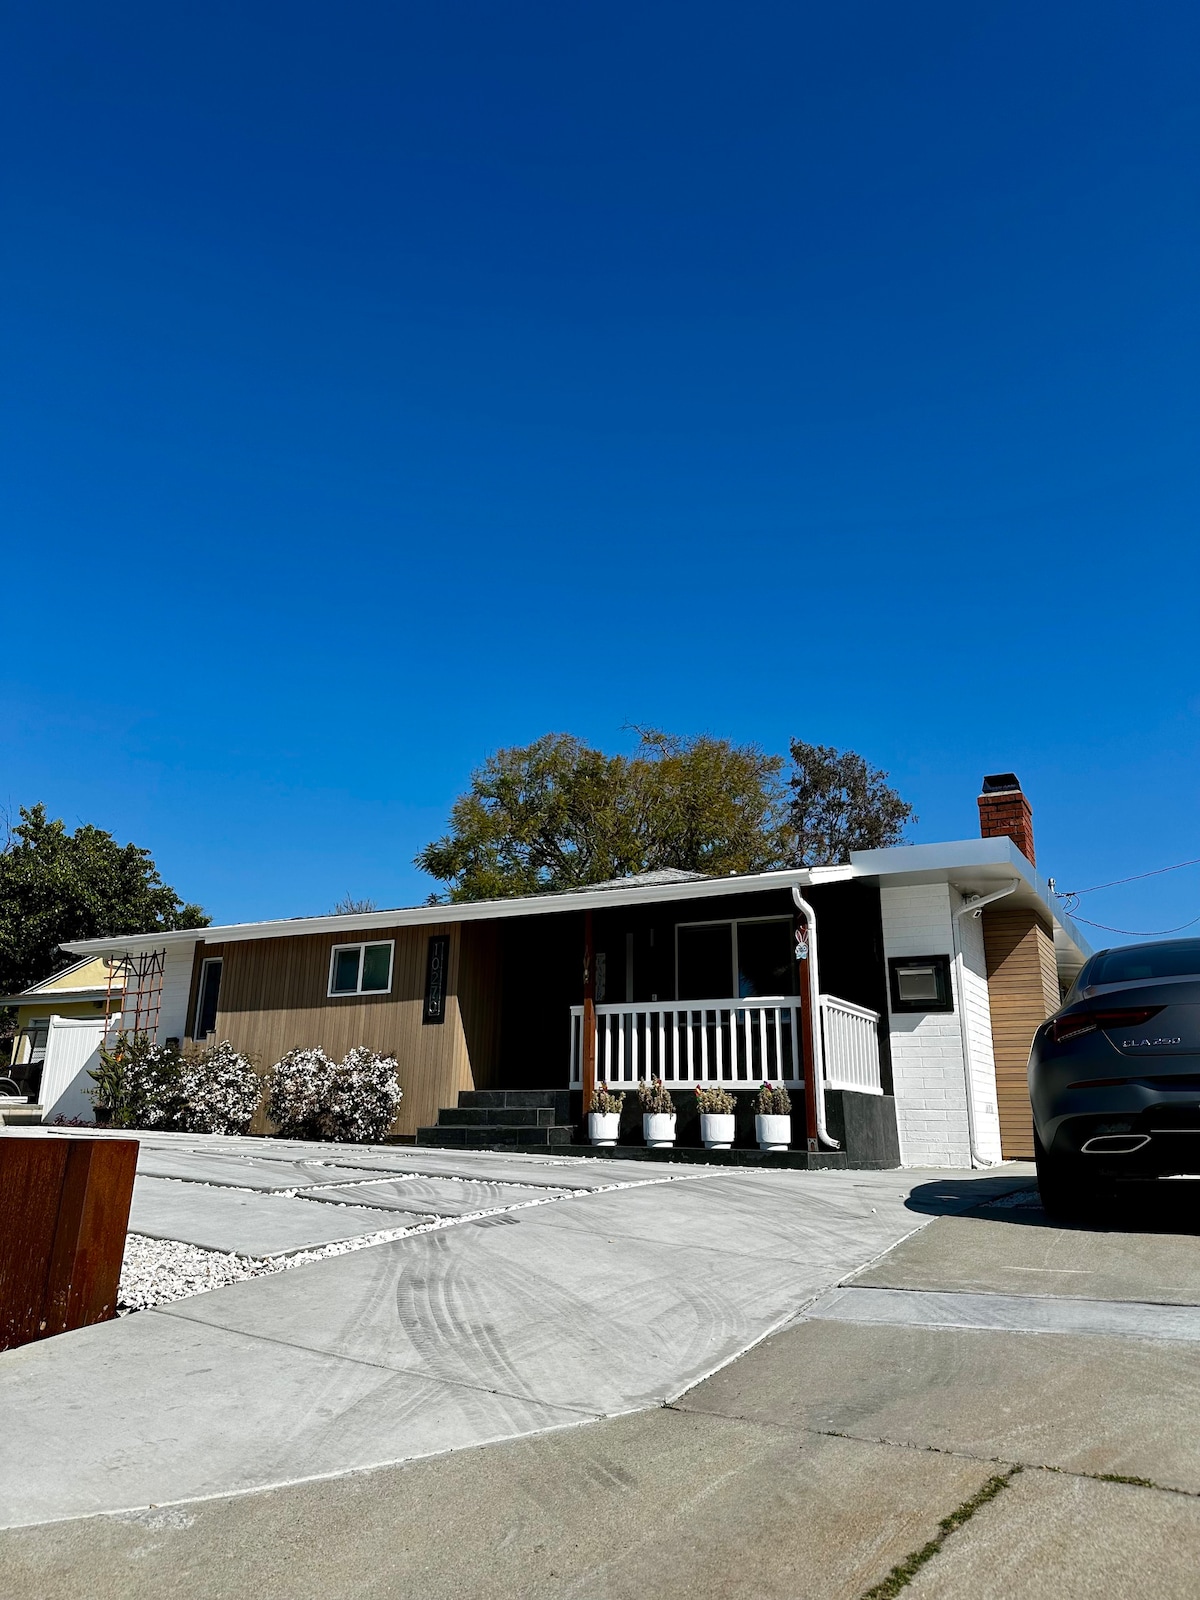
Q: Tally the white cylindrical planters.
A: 4